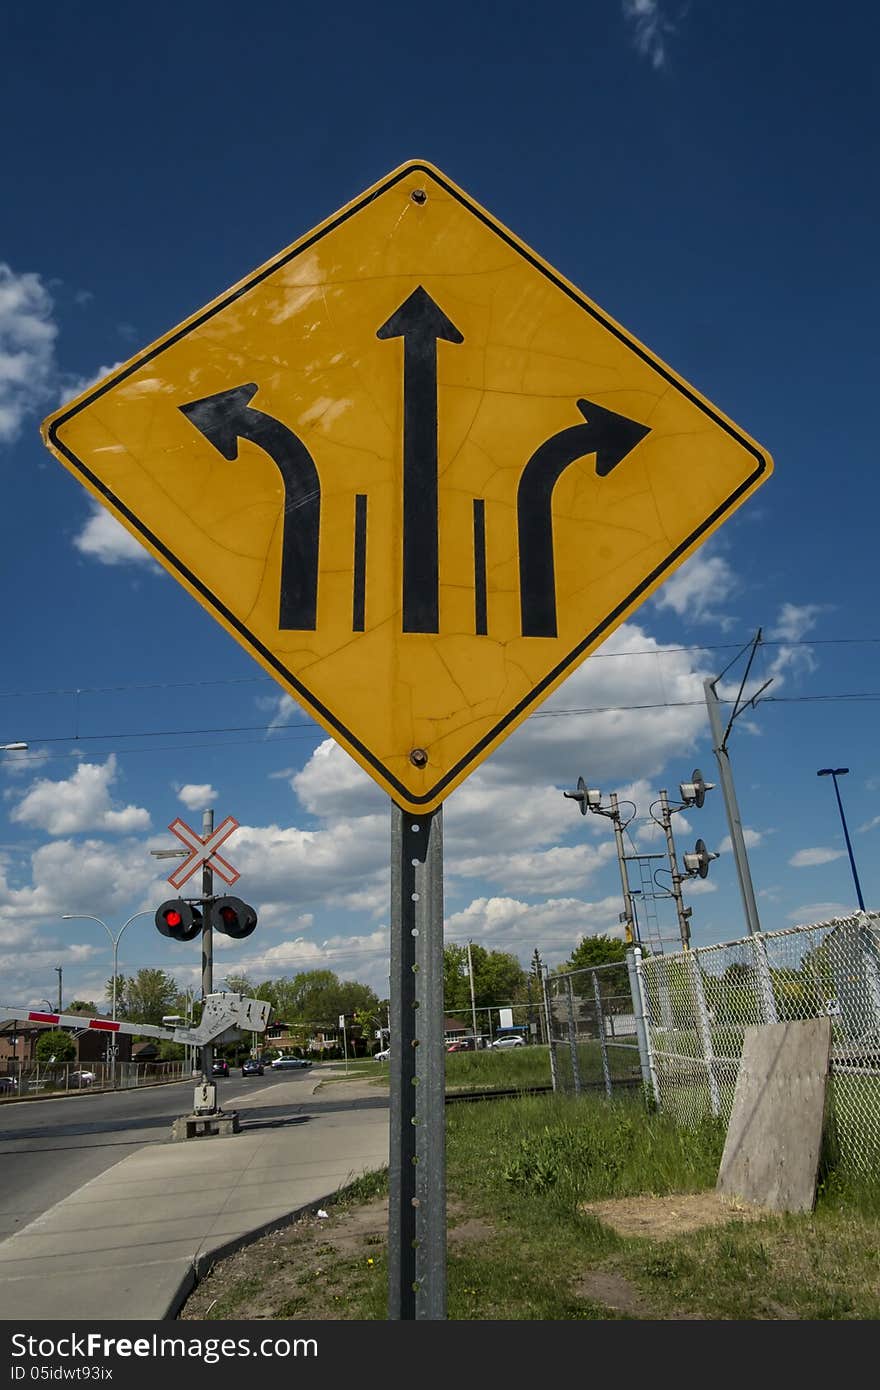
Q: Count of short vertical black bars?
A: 2